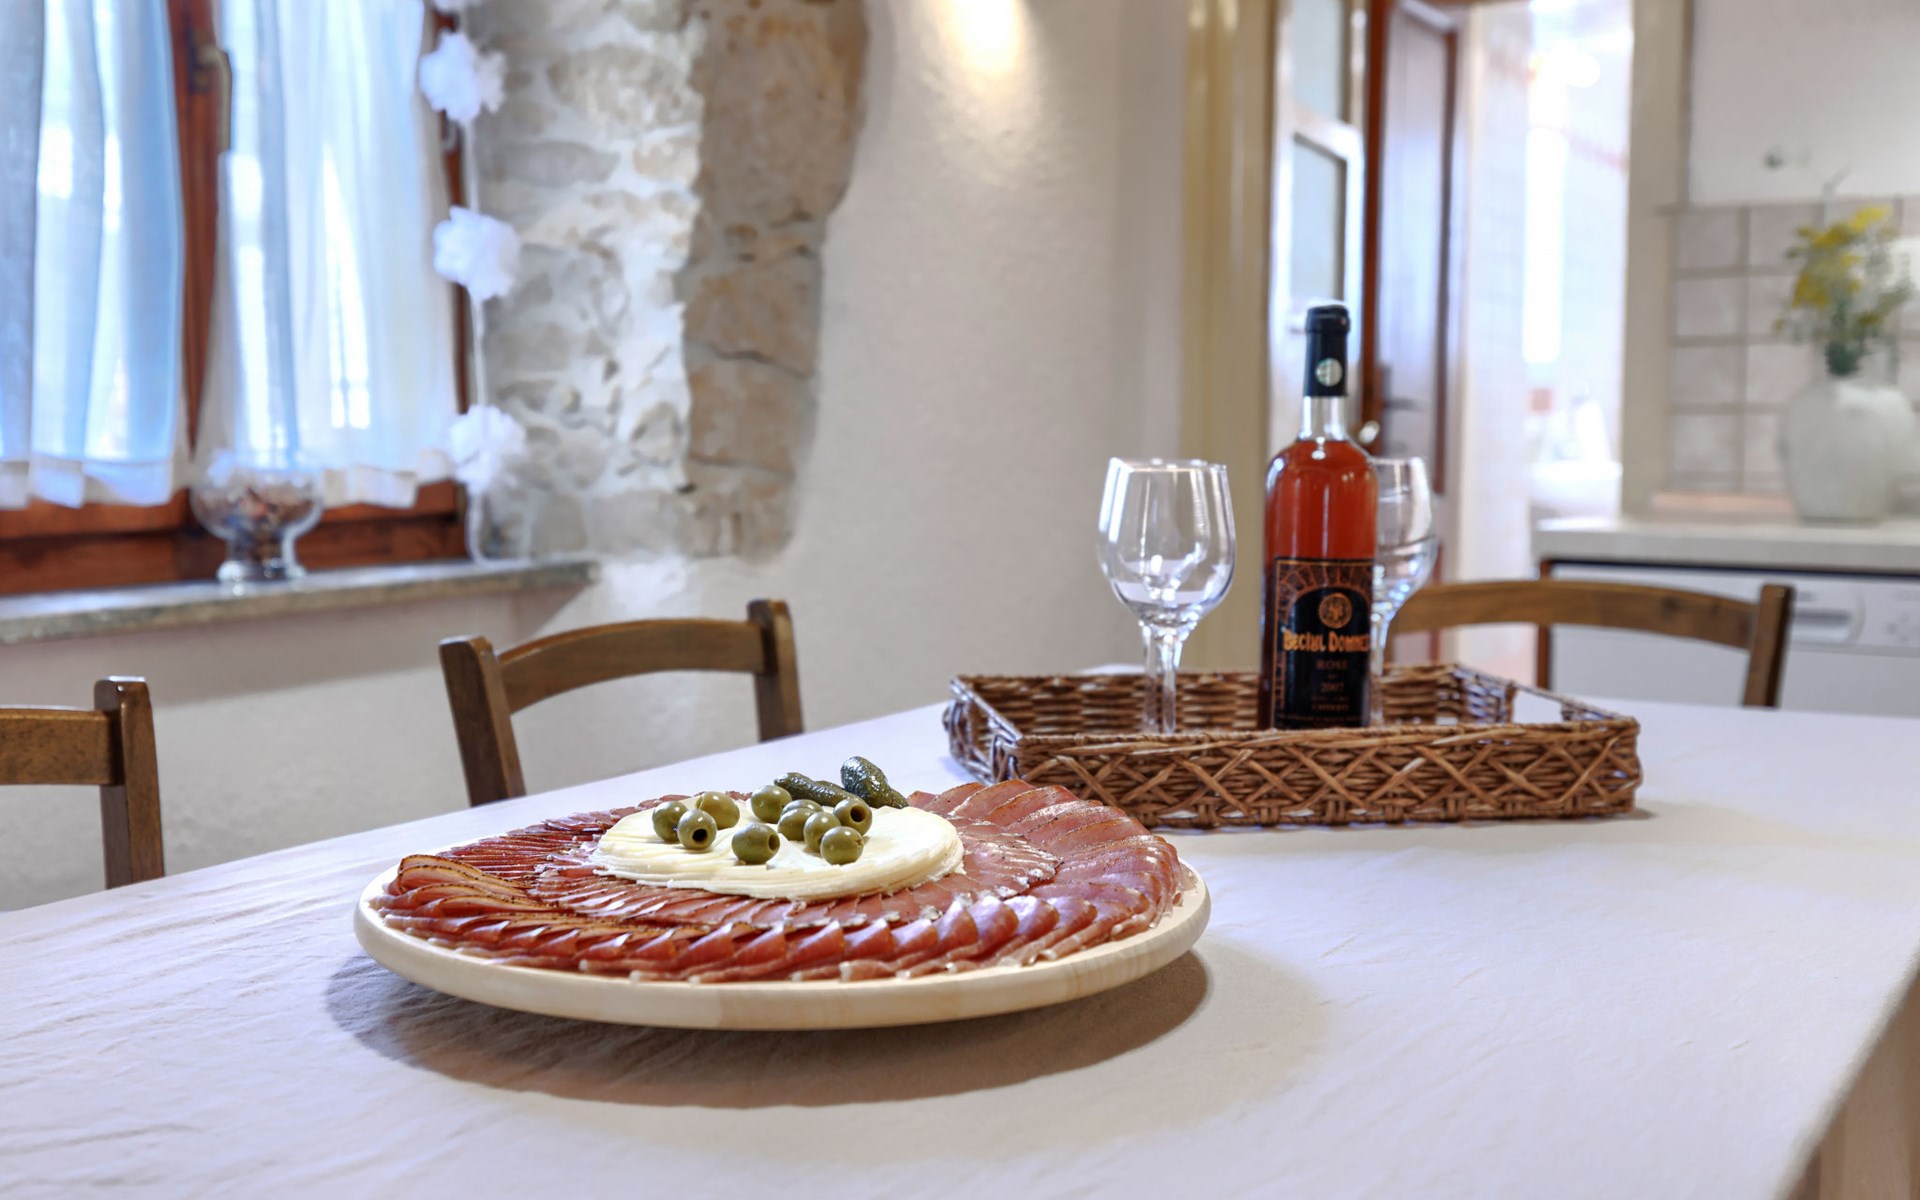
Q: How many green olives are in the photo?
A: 10